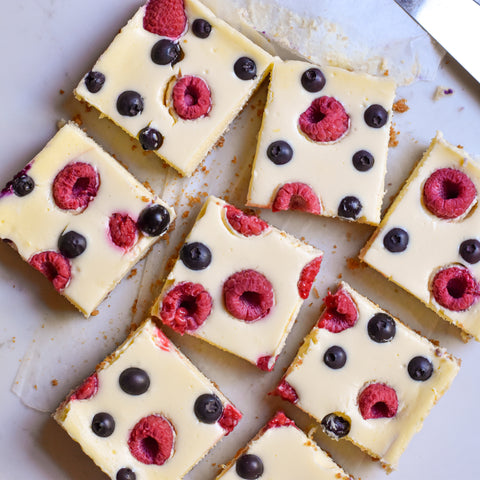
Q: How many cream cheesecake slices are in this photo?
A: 8